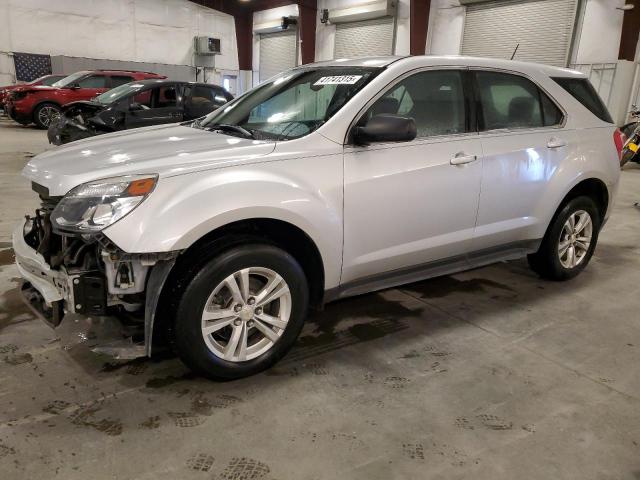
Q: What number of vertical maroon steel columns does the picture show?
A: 4